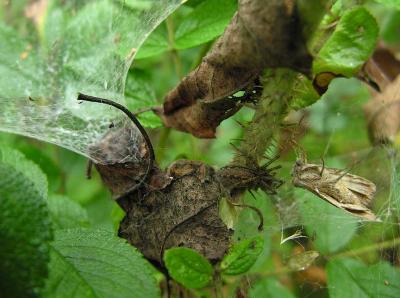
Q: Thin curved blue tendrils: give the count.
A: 0